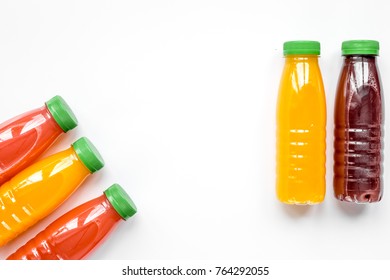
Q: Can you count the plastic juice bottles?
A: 5